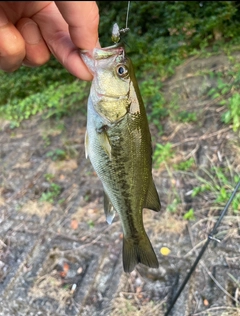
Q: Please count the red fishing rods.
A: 0